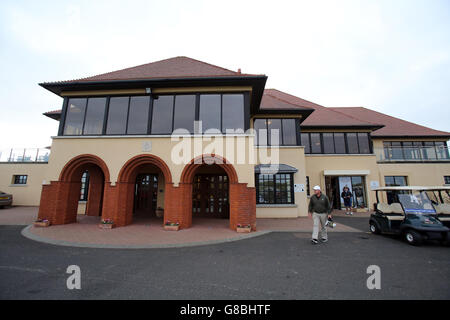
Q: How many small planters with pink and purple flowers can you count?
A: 4